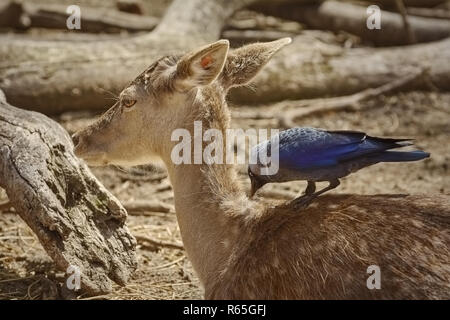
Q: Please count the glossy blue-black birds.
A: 1